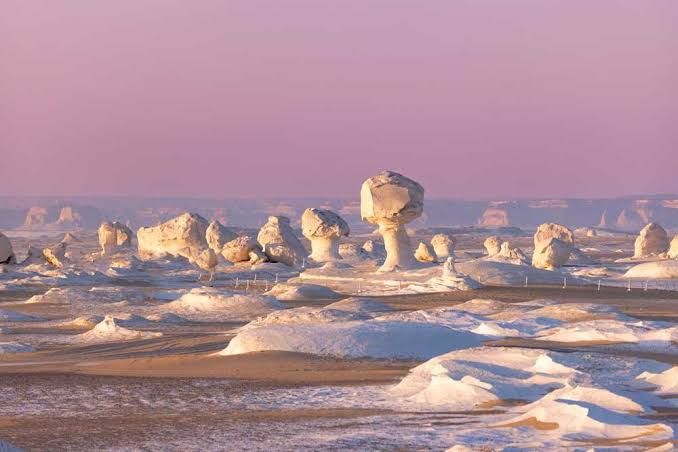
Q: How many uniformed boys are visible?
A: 0